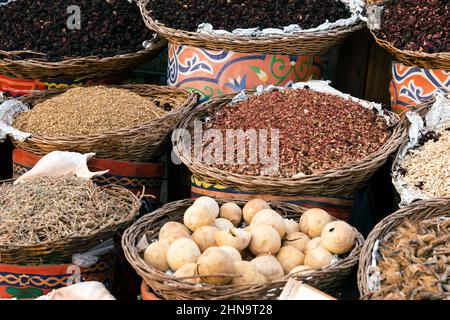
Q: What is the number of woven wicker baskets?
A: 9